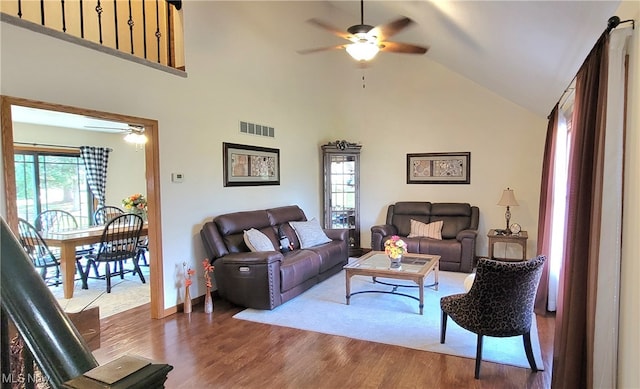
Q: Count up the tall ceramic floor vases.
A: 2